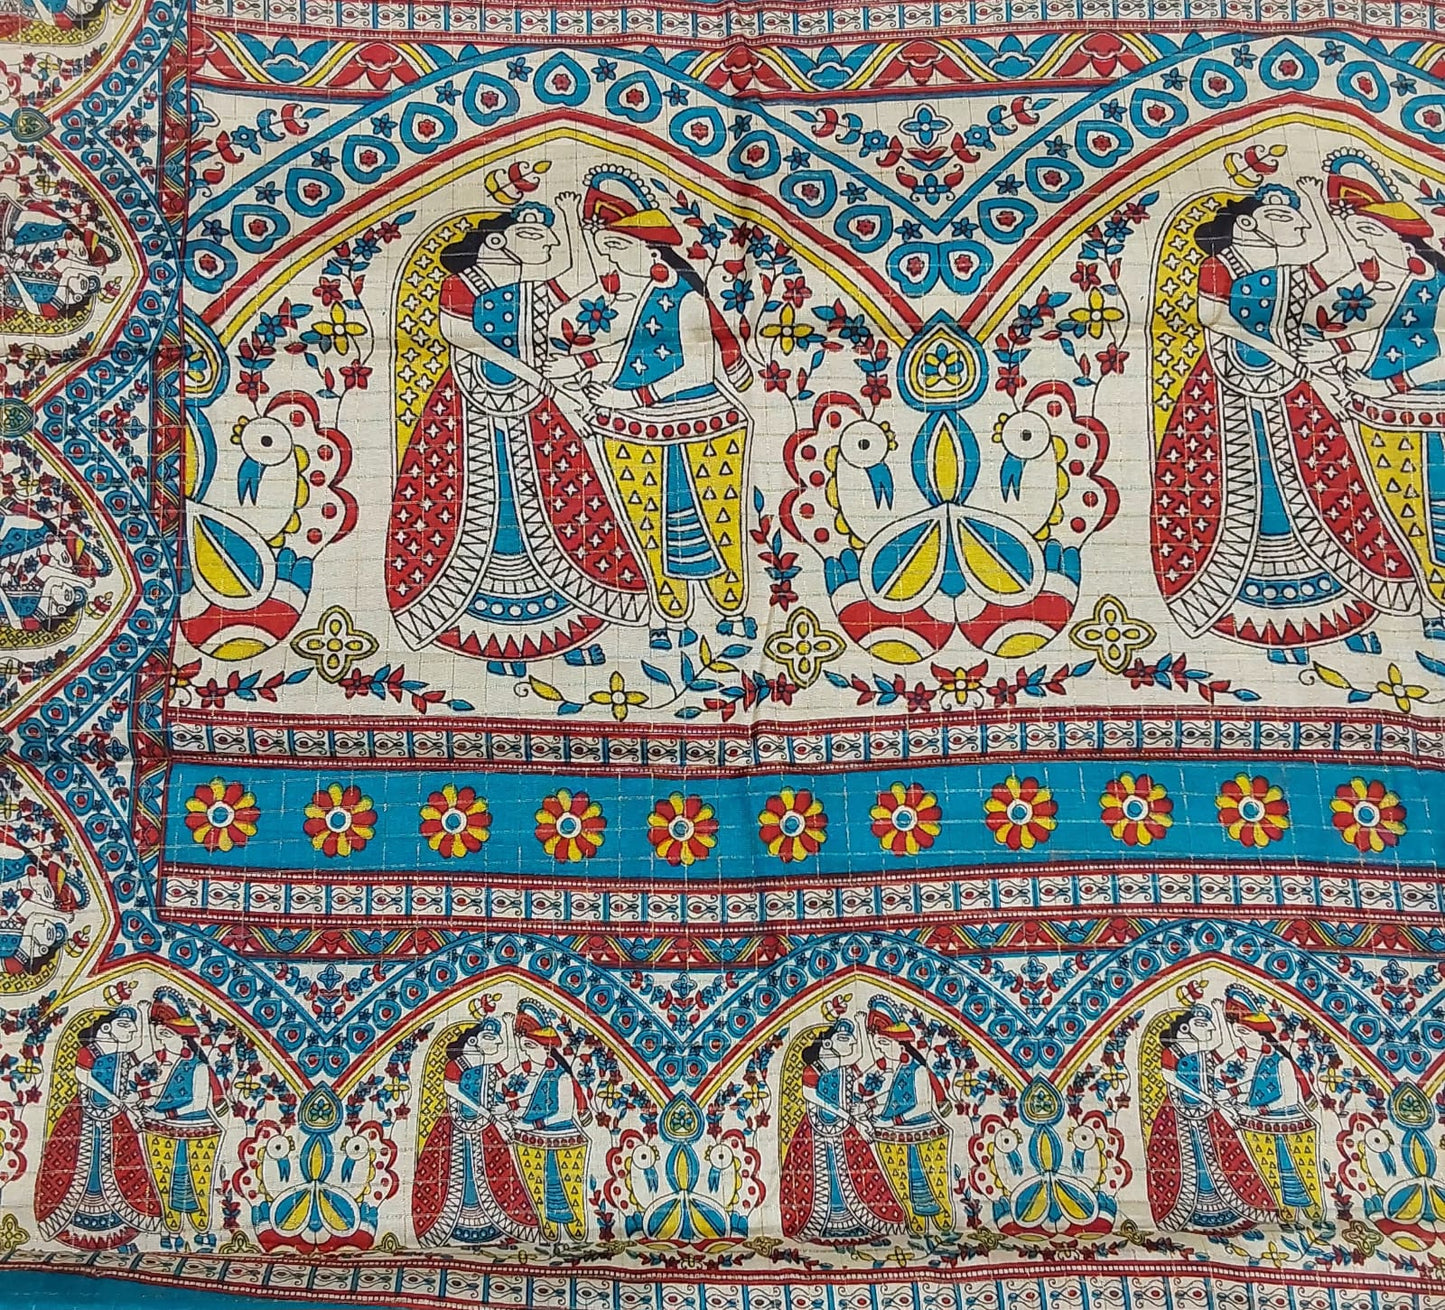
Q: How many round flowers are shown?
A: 11